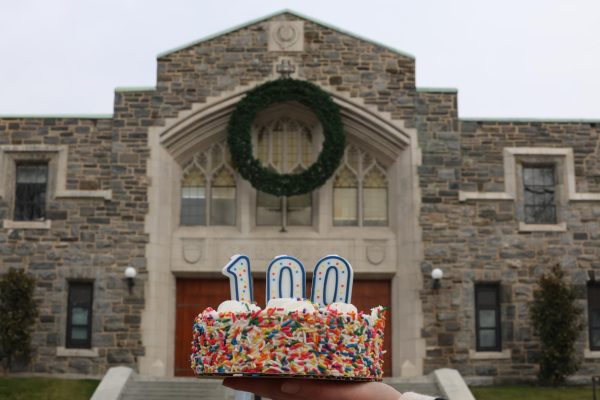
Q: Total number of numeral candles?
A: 3